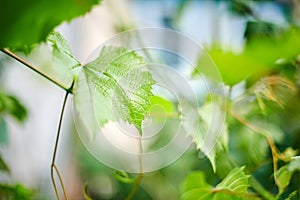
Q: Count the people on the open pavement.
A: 0